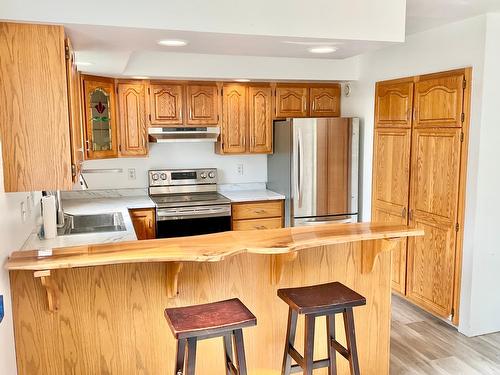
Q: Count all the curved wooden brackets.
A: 4